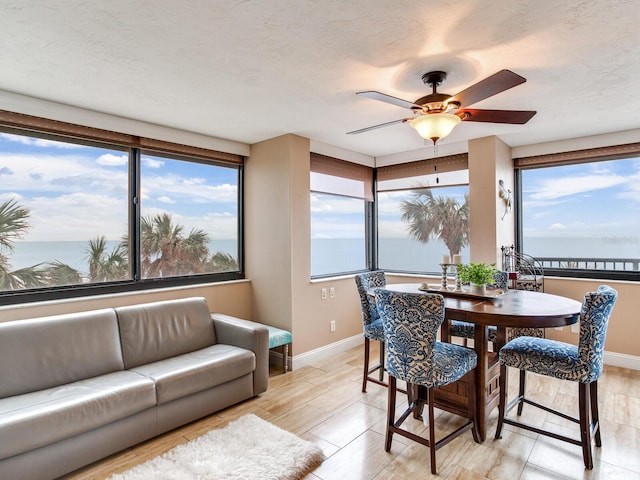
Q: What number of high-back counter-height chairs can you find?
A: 4